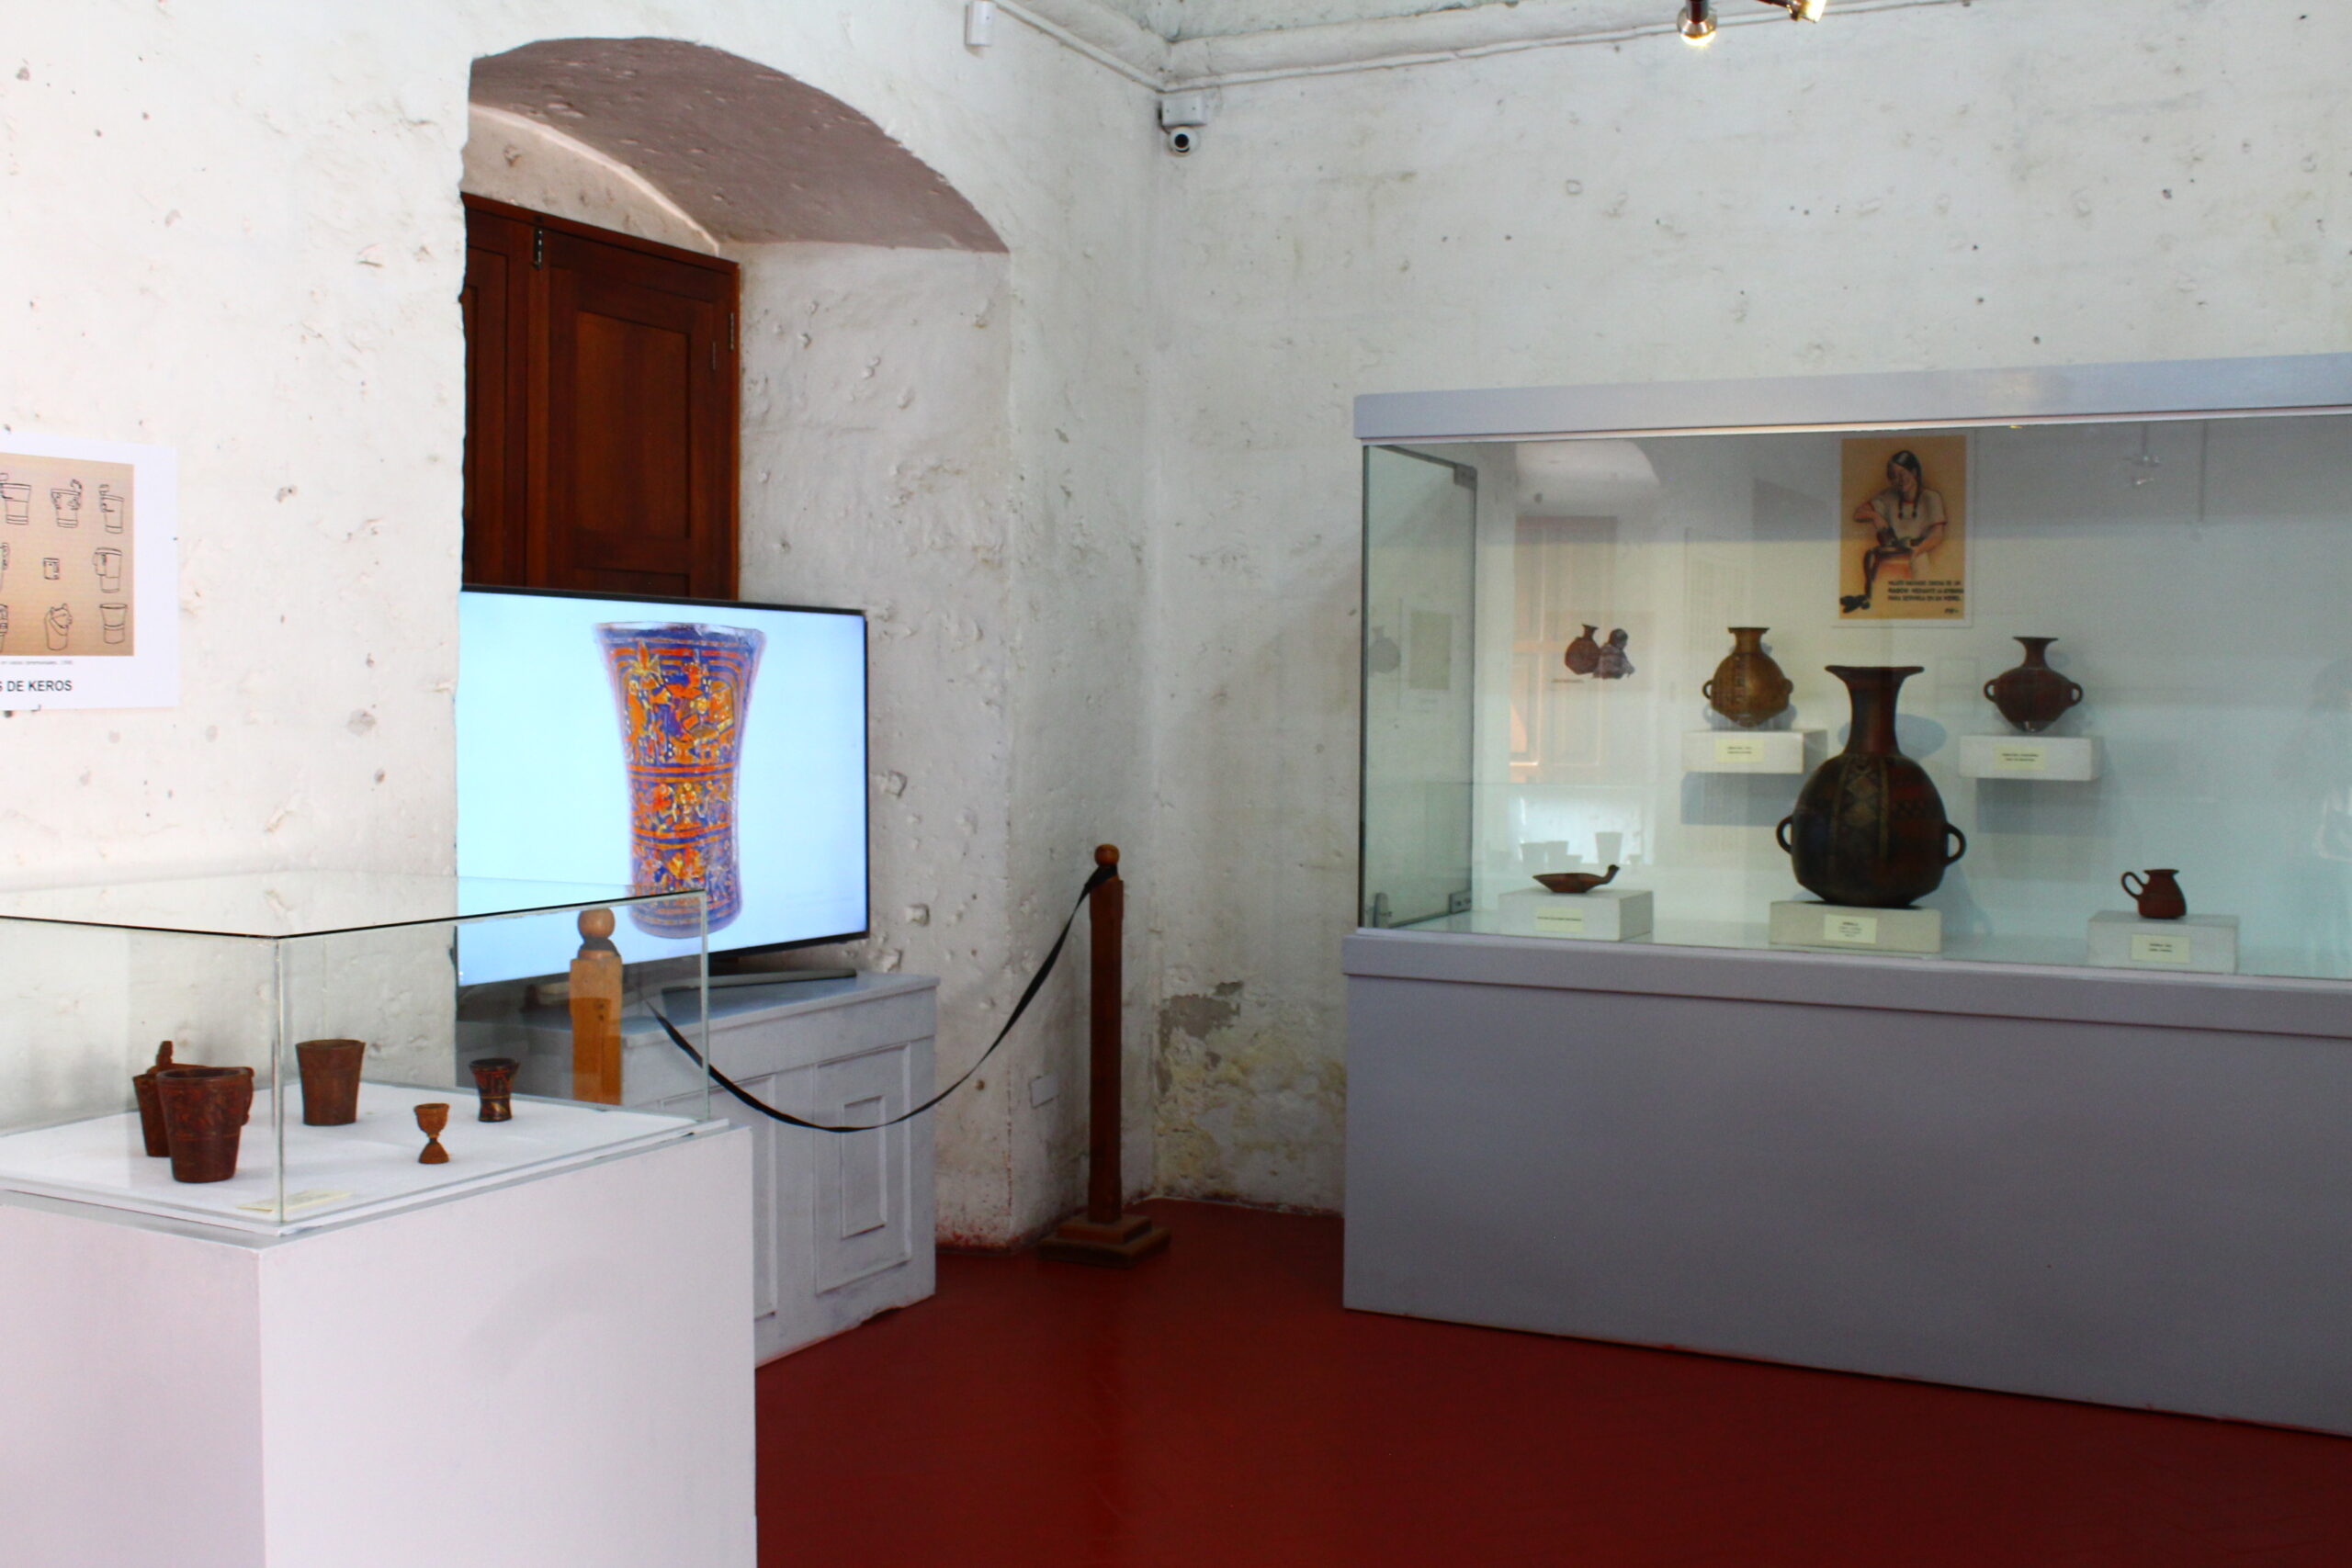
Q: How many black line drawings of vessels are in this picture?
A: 9